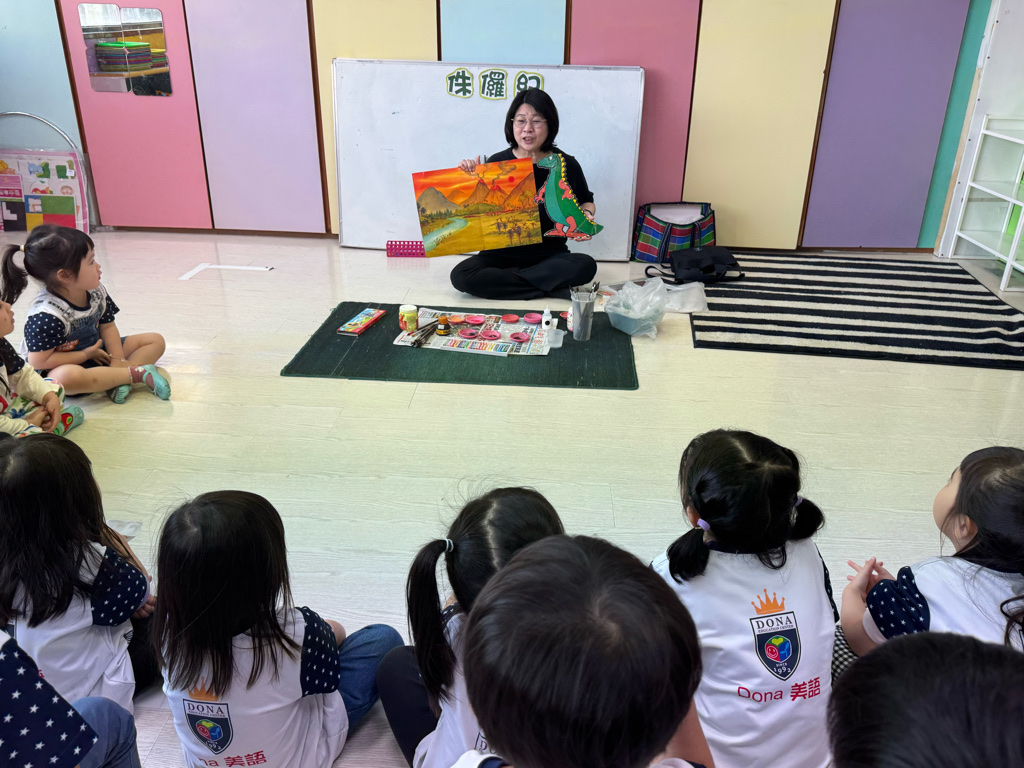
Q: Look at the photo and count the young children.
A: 10